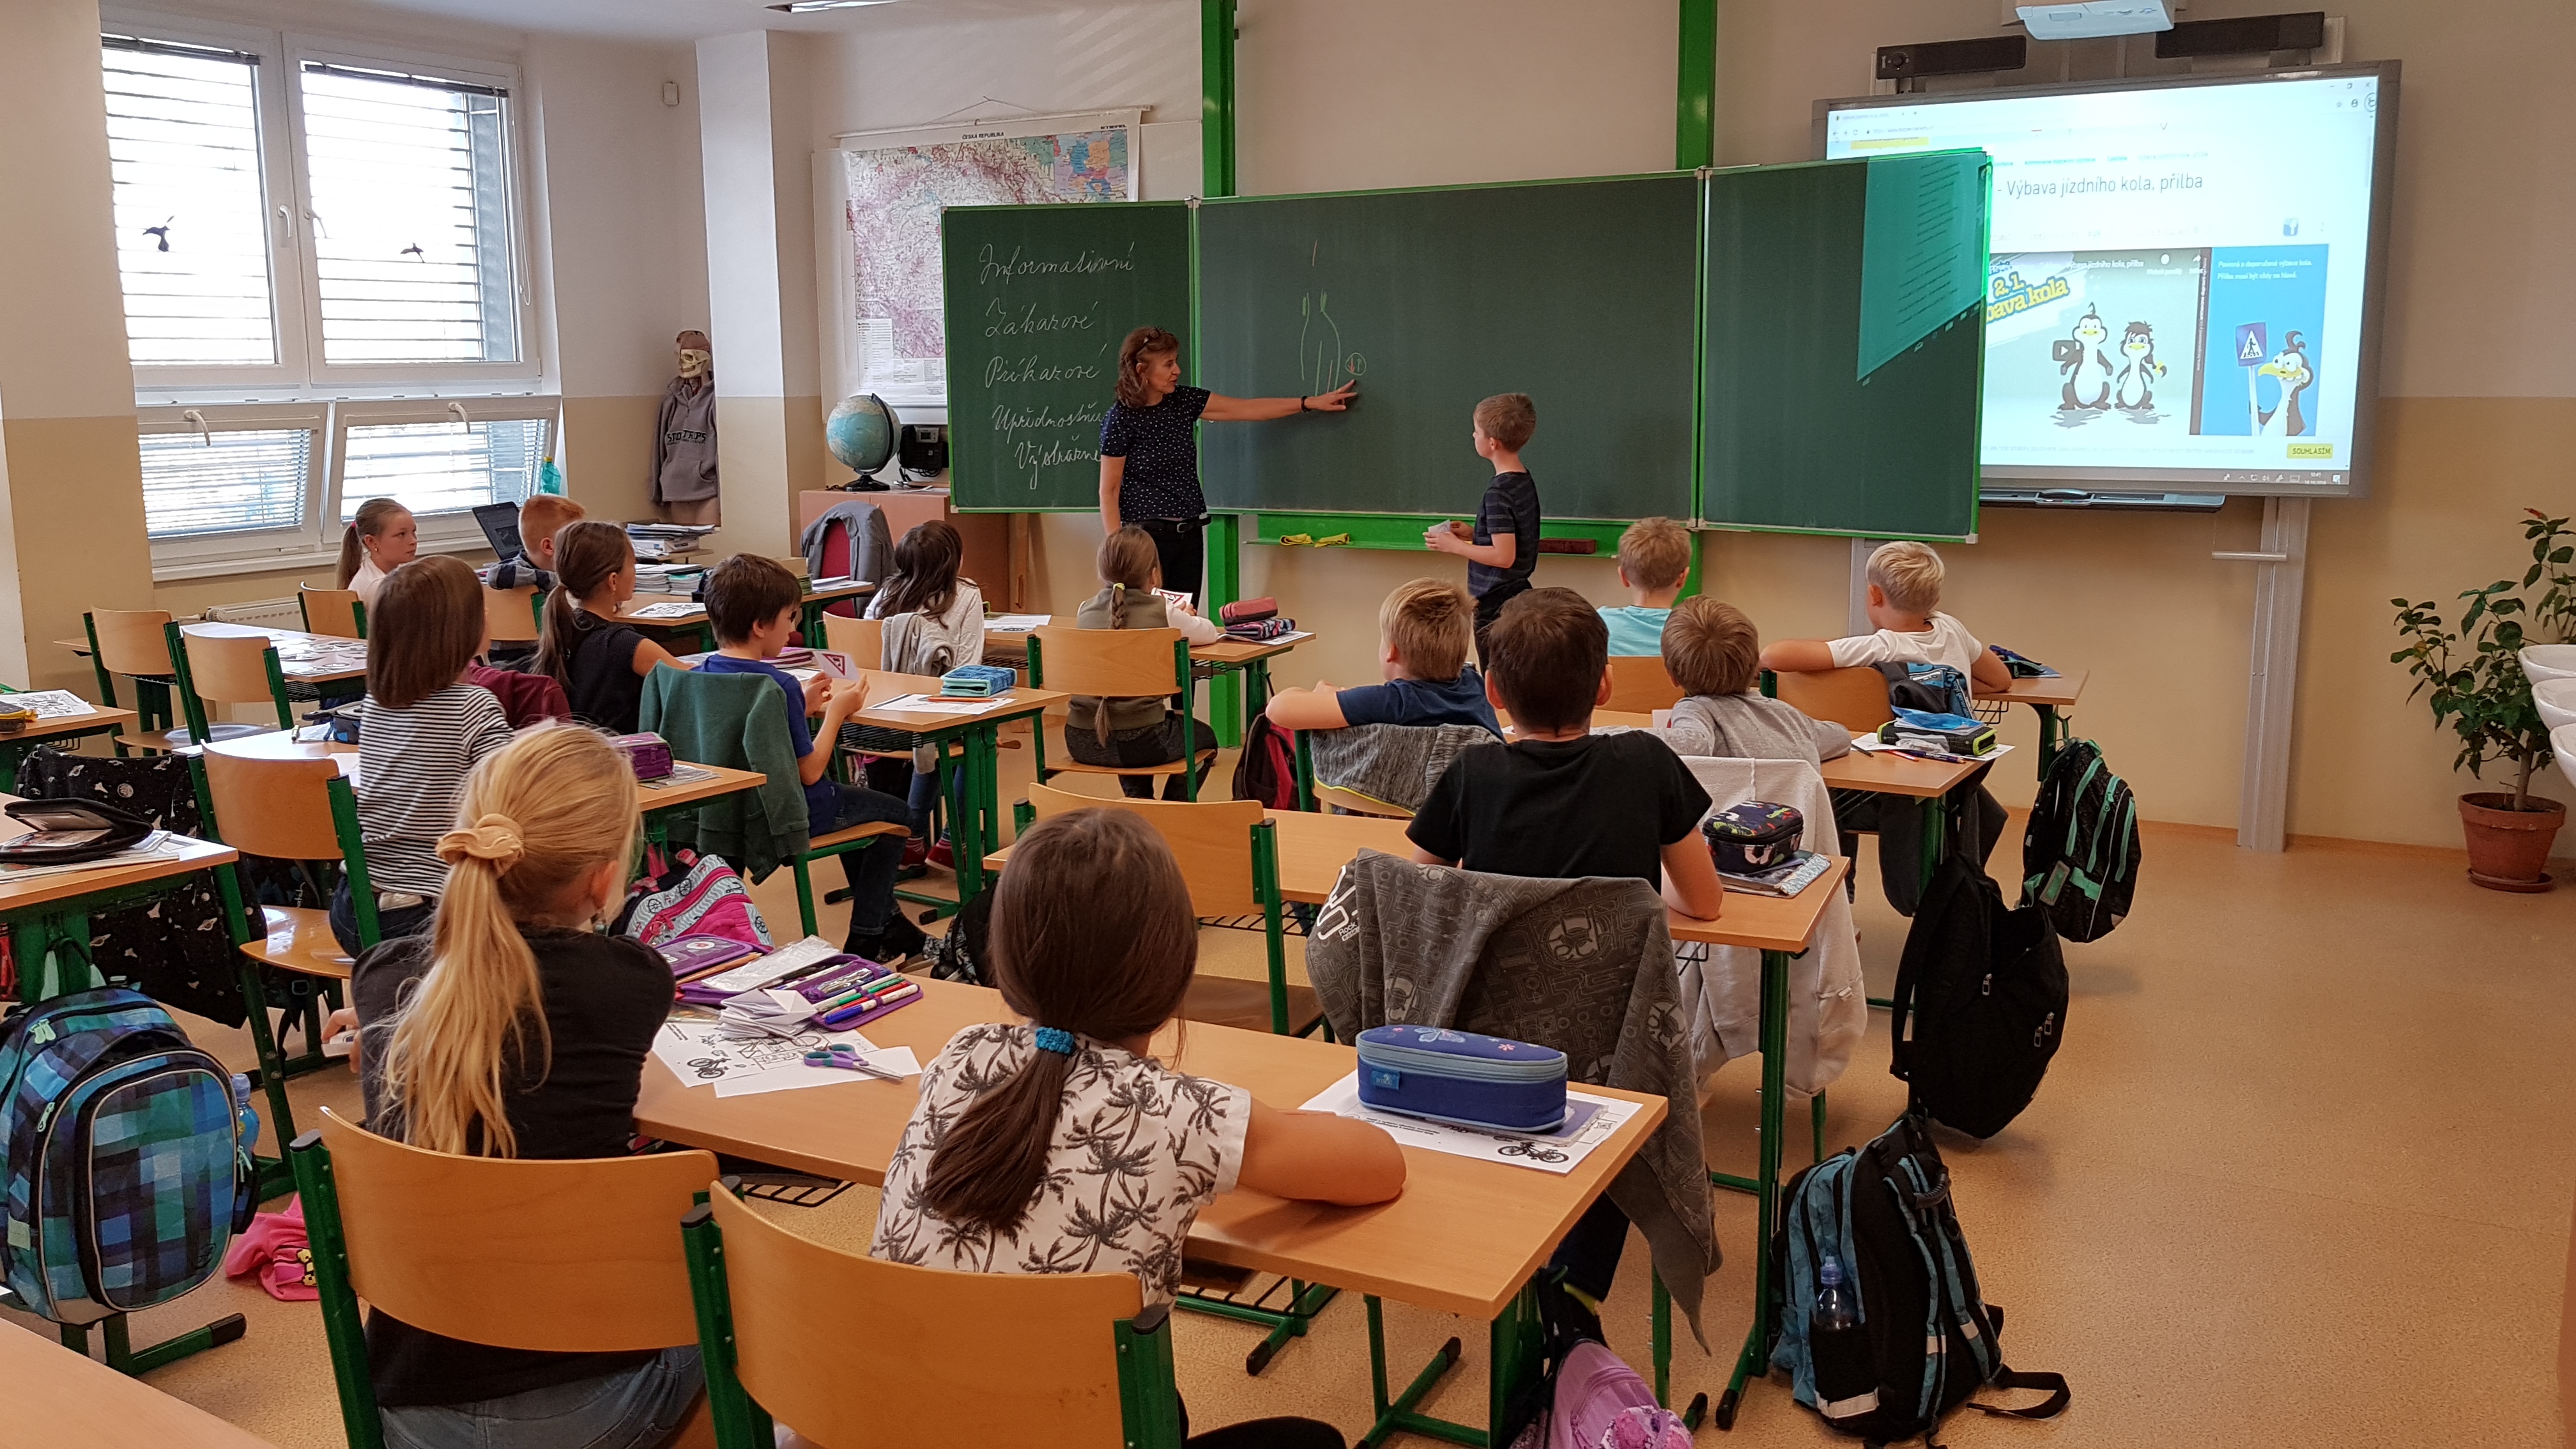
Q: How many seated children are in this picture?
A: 14